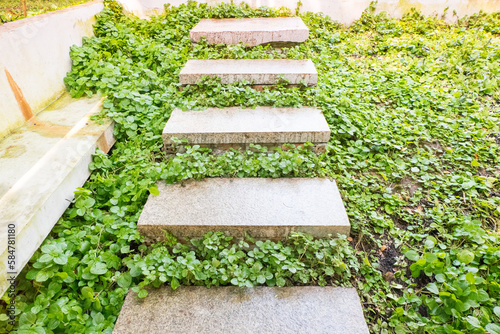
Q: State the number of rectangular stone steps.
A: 5